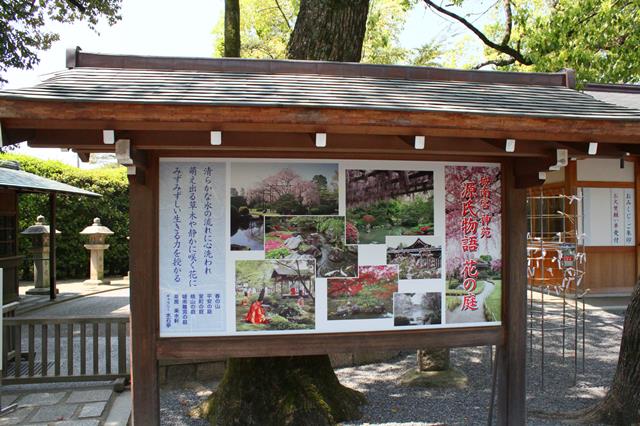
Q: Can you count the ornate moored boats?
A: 0